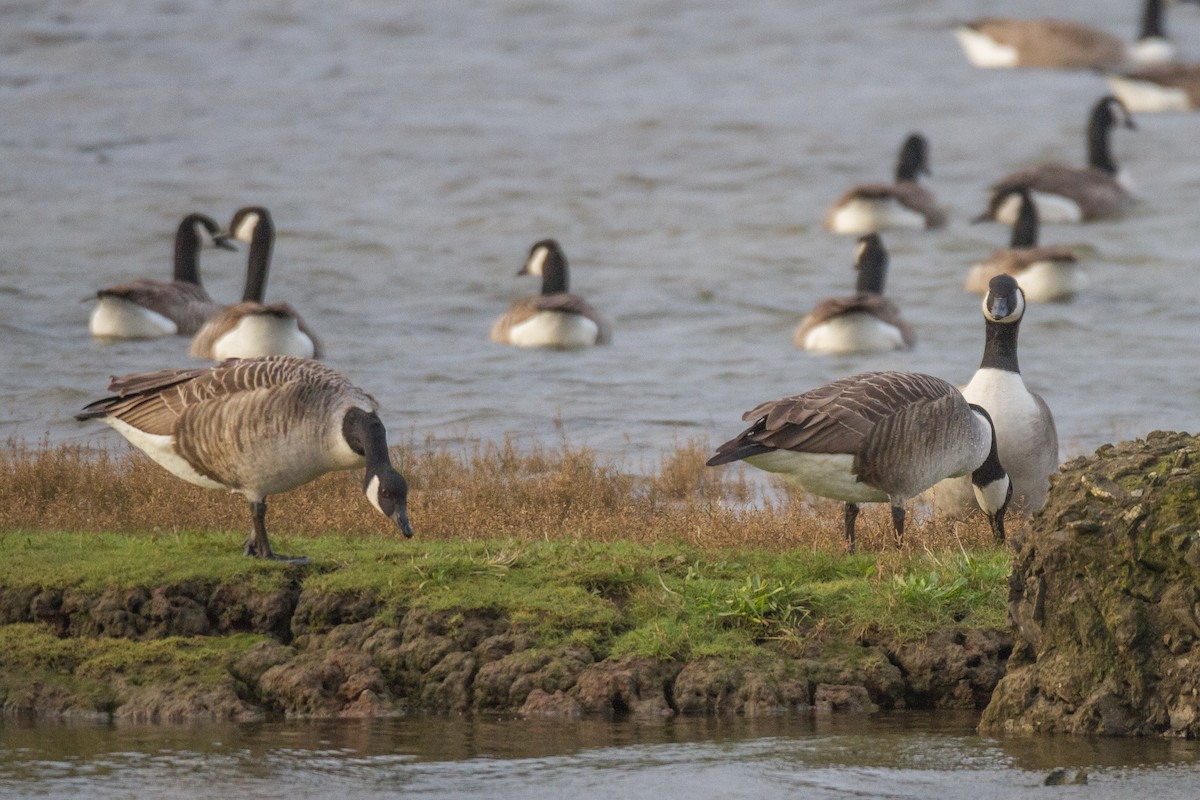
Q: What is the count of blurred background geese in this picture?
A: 9